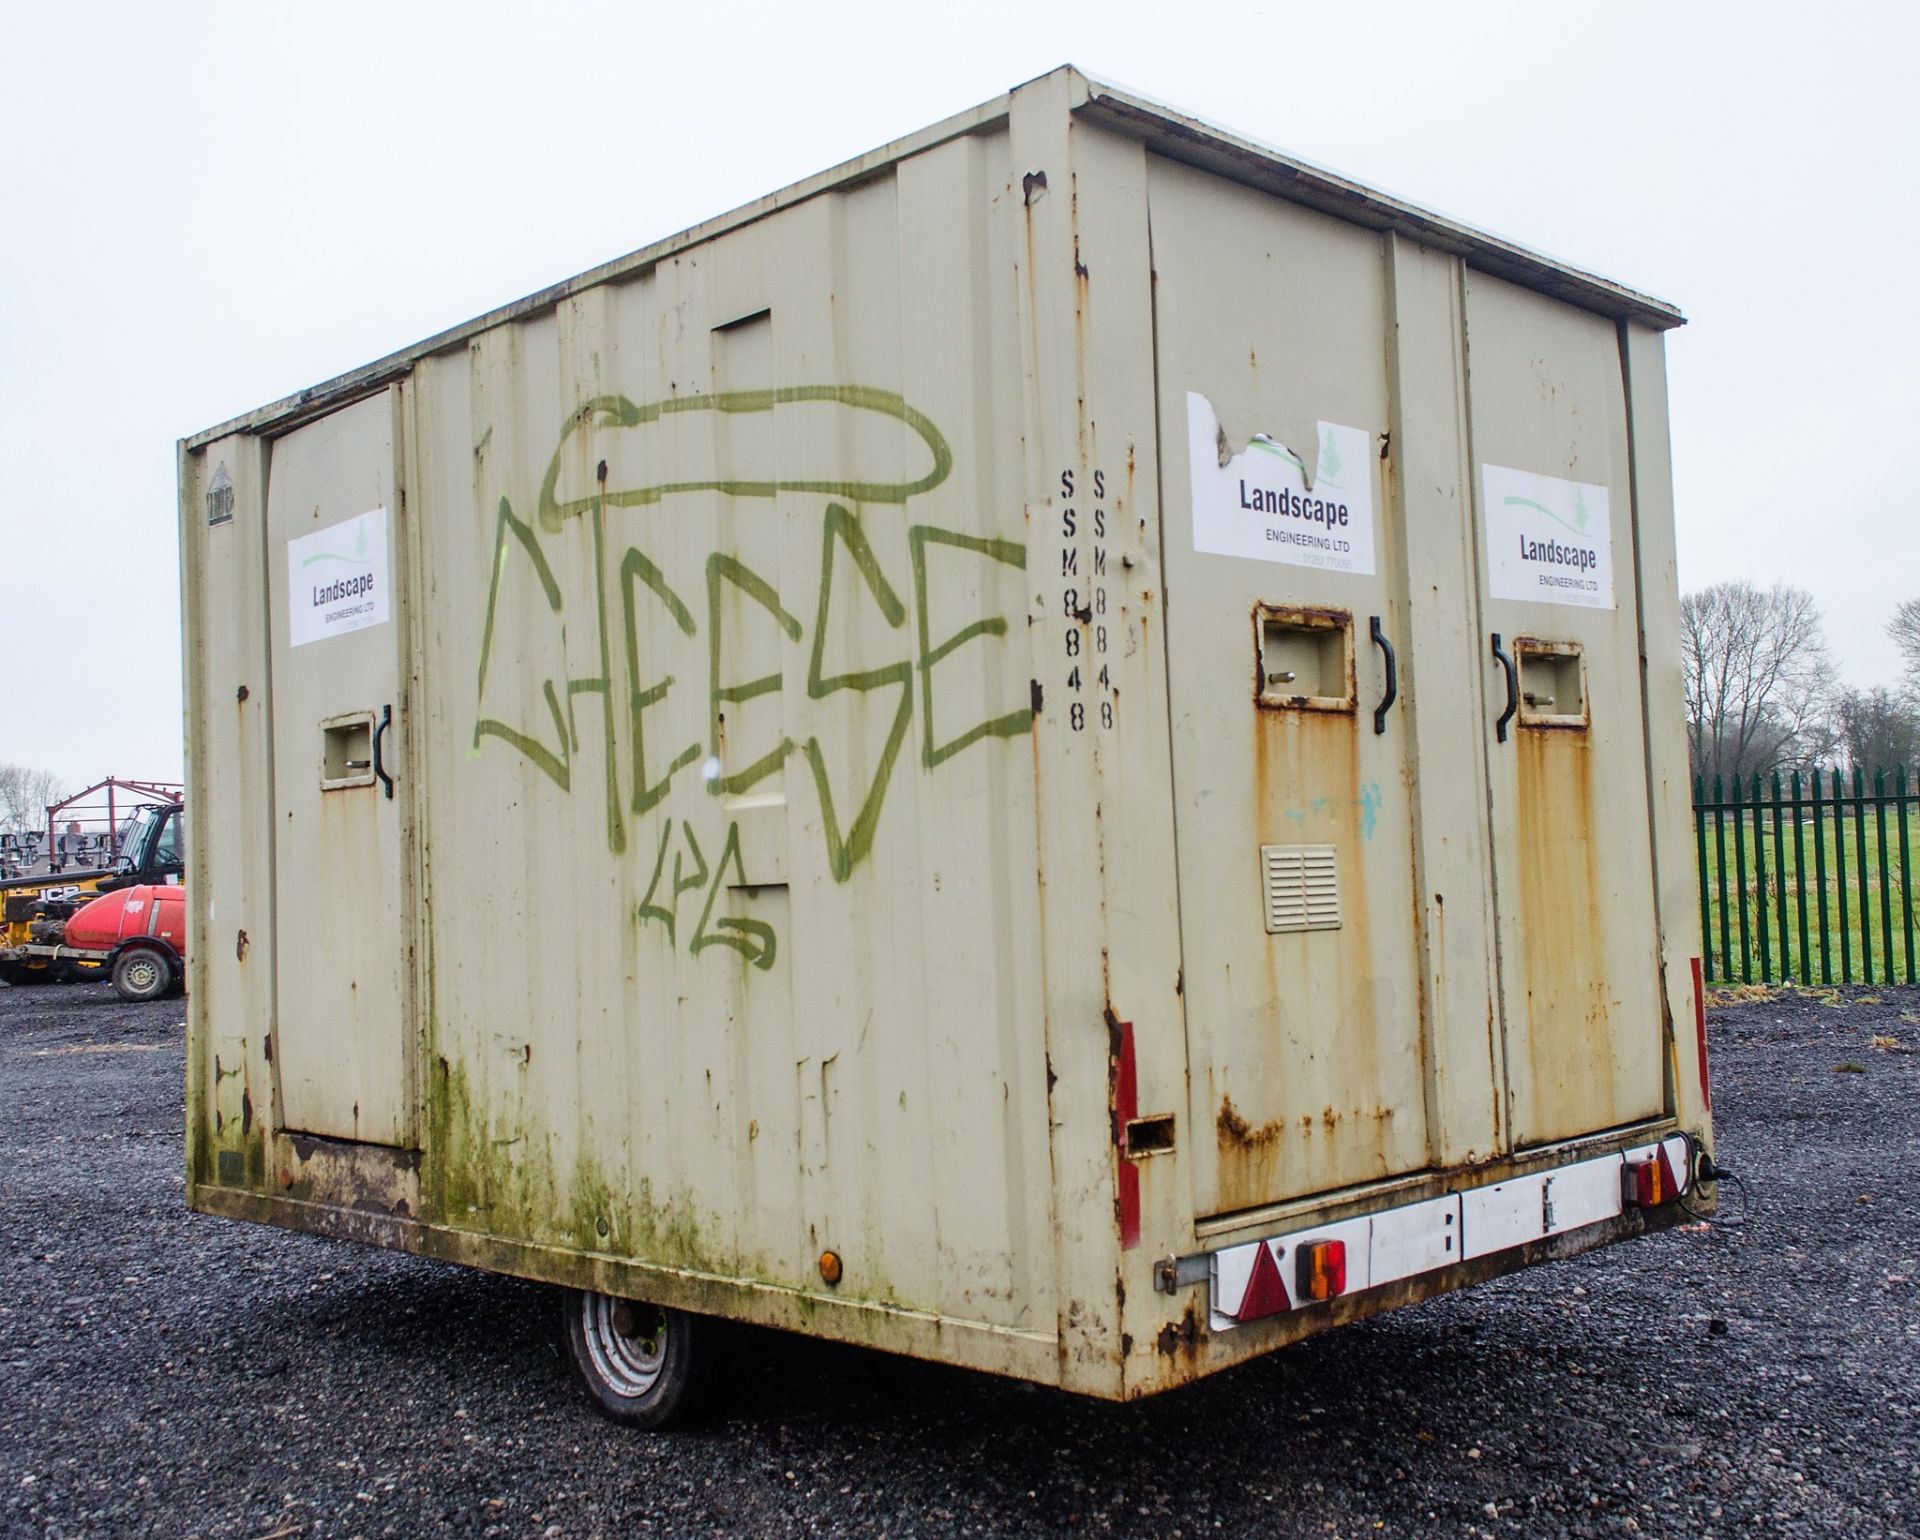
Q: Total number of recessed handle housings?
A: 3